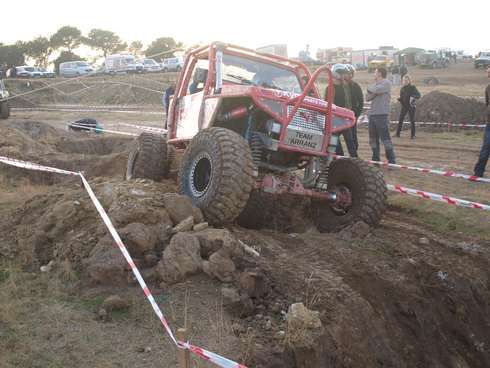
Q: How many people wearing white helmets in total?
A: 2